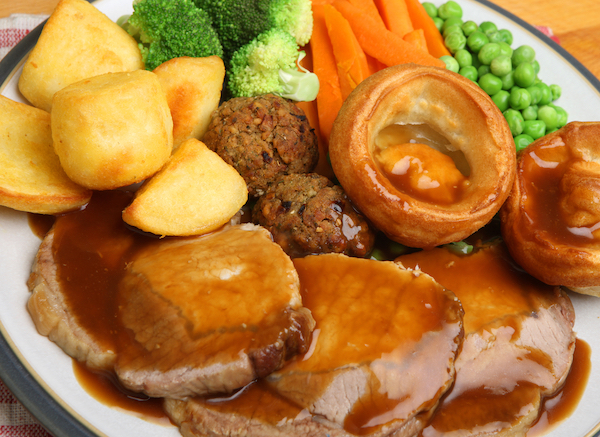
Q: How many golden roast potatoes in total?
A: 5